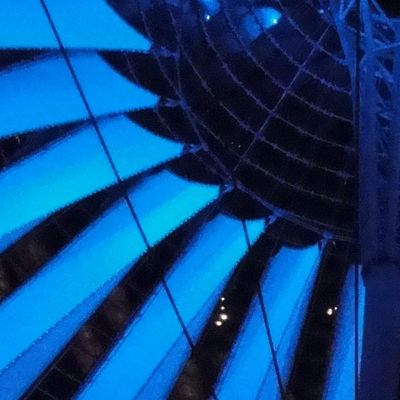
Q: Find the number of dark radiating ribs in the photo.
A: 6